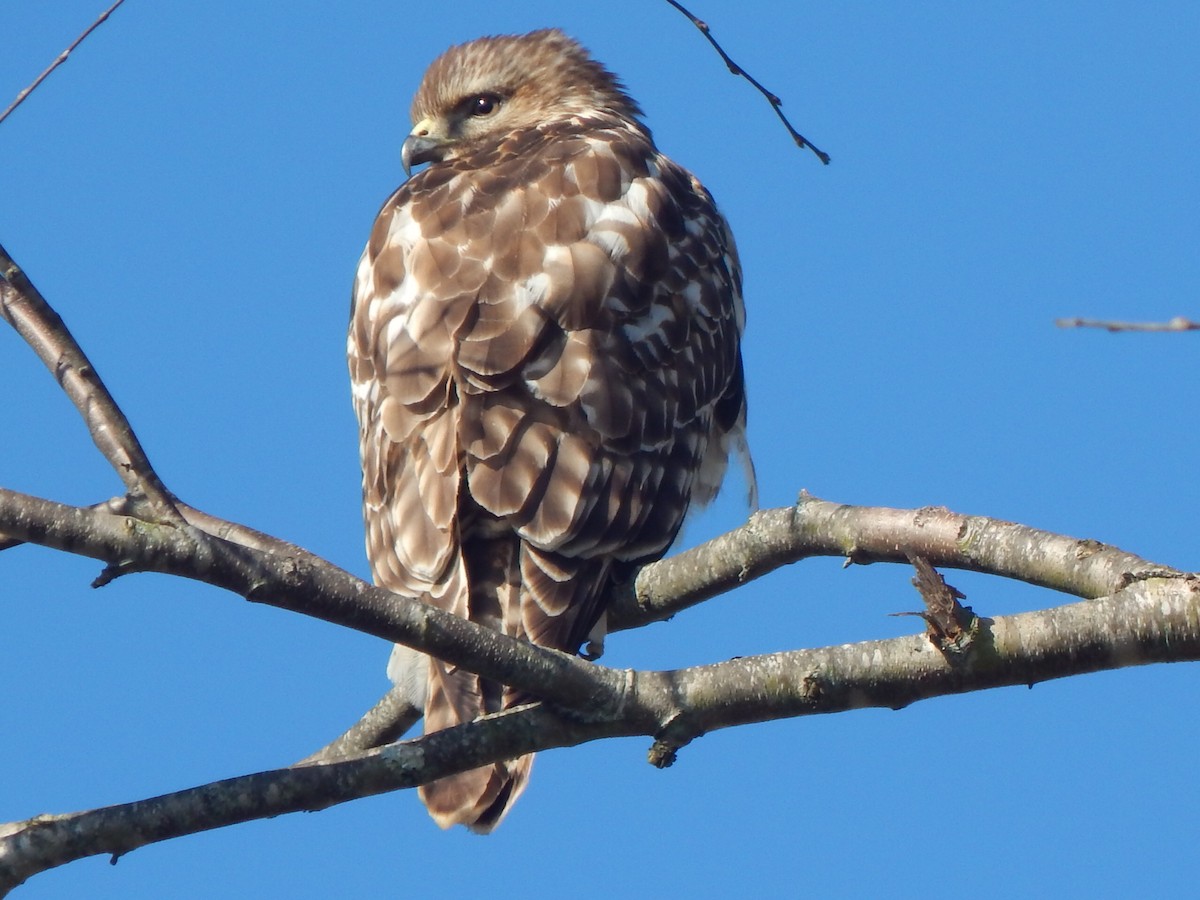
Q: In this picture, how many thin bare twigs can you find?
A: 3